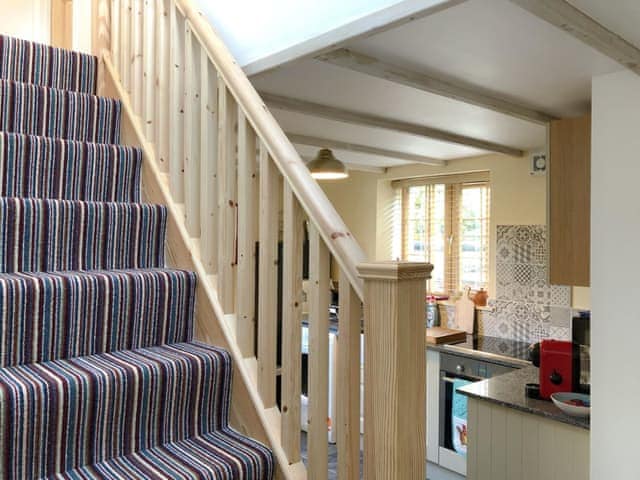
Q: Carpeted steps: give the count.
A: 7